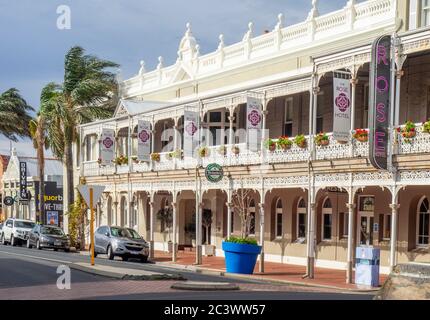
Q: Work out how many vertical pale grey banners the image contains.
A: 5